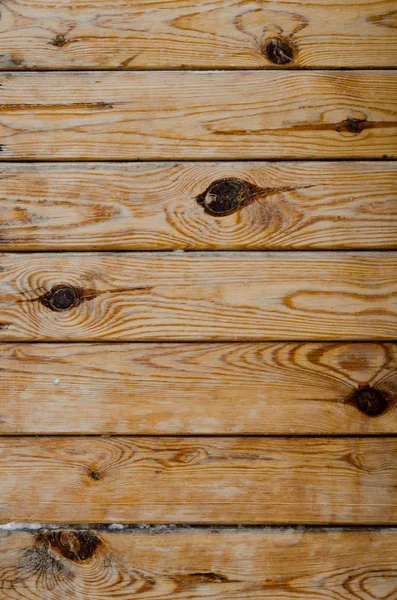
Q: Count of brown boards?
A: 7